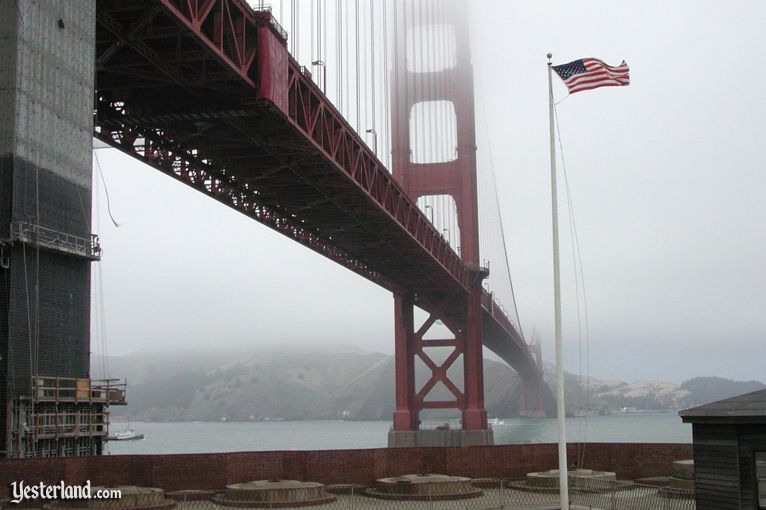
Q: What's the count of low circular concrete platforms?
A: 5